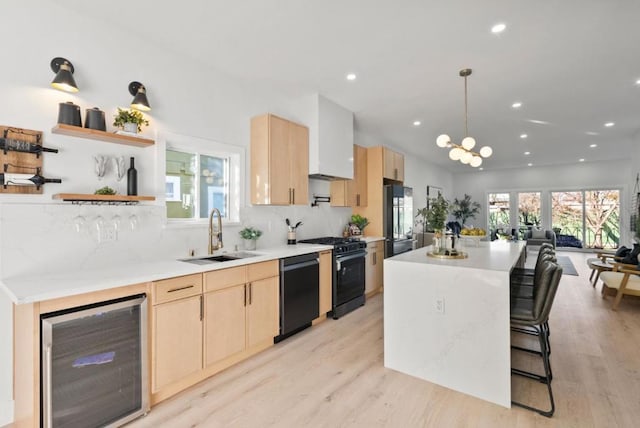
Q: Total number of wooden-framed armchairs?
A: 2